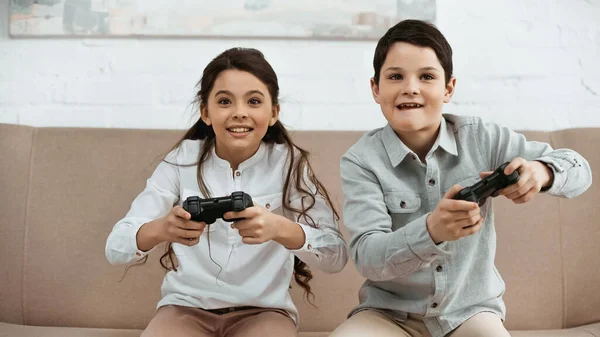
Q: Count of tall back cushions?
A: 3